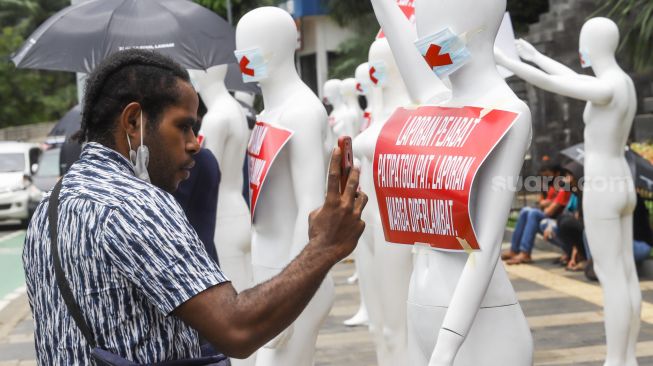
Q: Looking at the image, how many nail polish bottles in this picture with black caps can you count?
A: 0